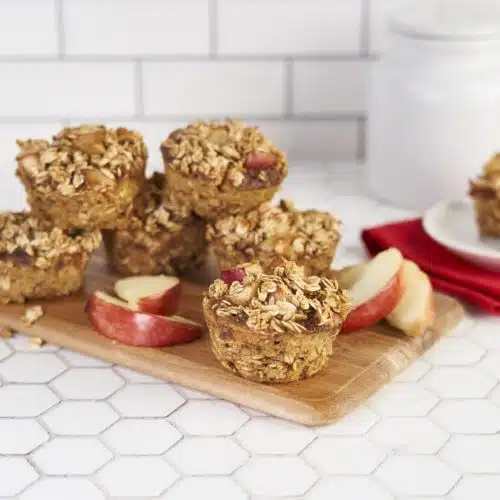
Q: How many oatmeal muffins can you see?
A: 7